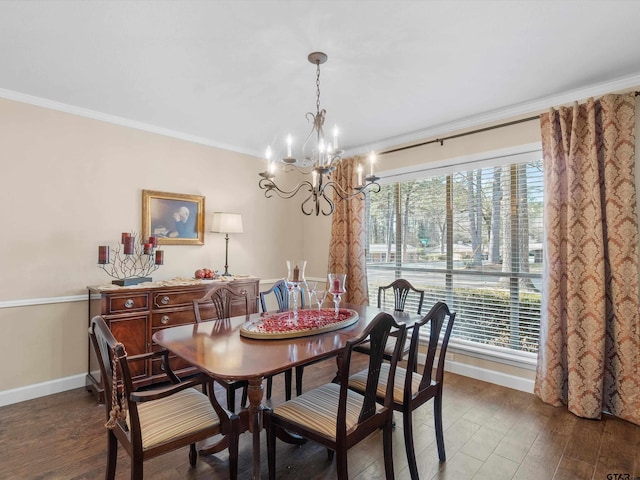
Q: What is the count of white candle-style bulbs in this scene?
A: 9